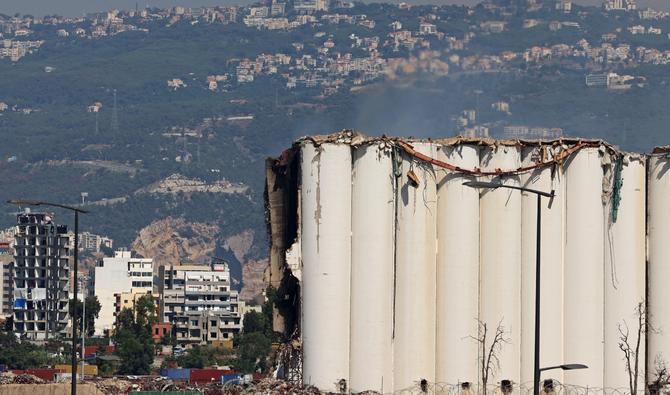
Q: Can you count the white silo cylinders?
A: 9